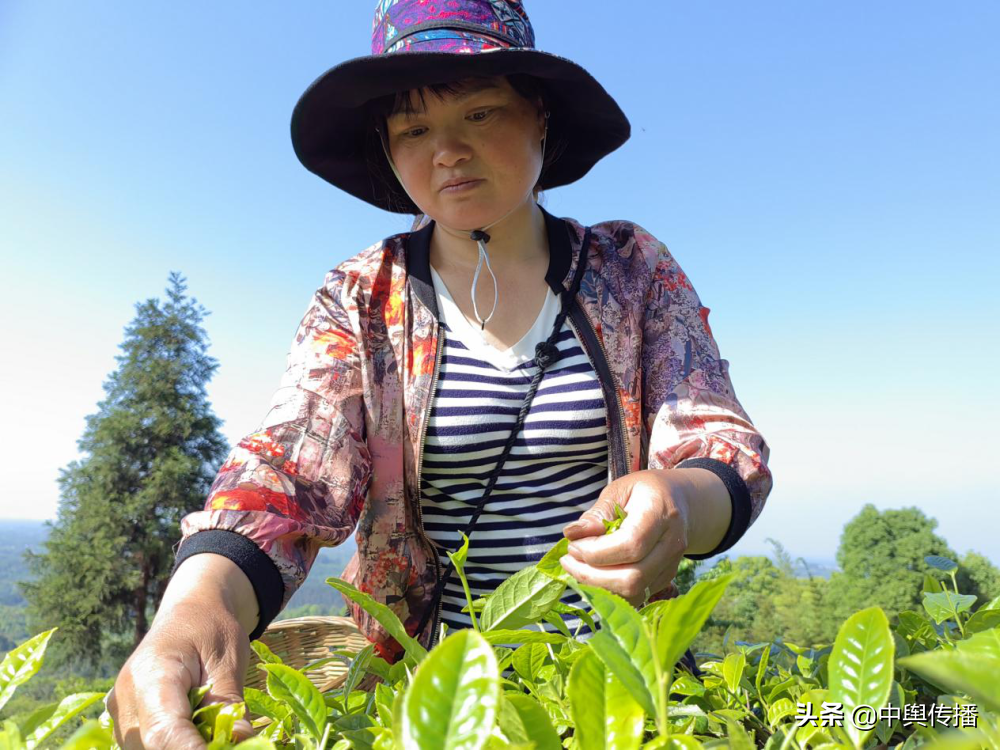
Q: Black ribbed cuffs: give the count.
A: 2